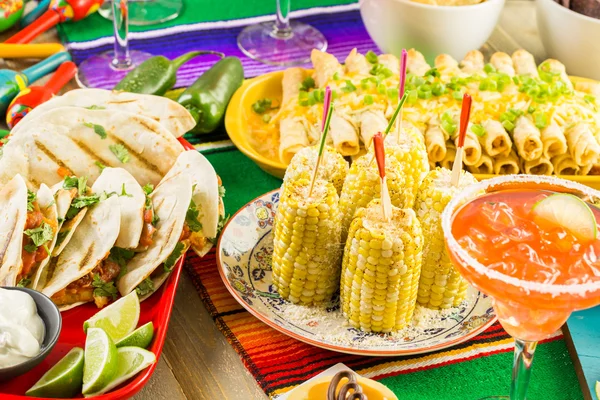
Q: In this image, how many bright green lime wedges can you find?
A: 5